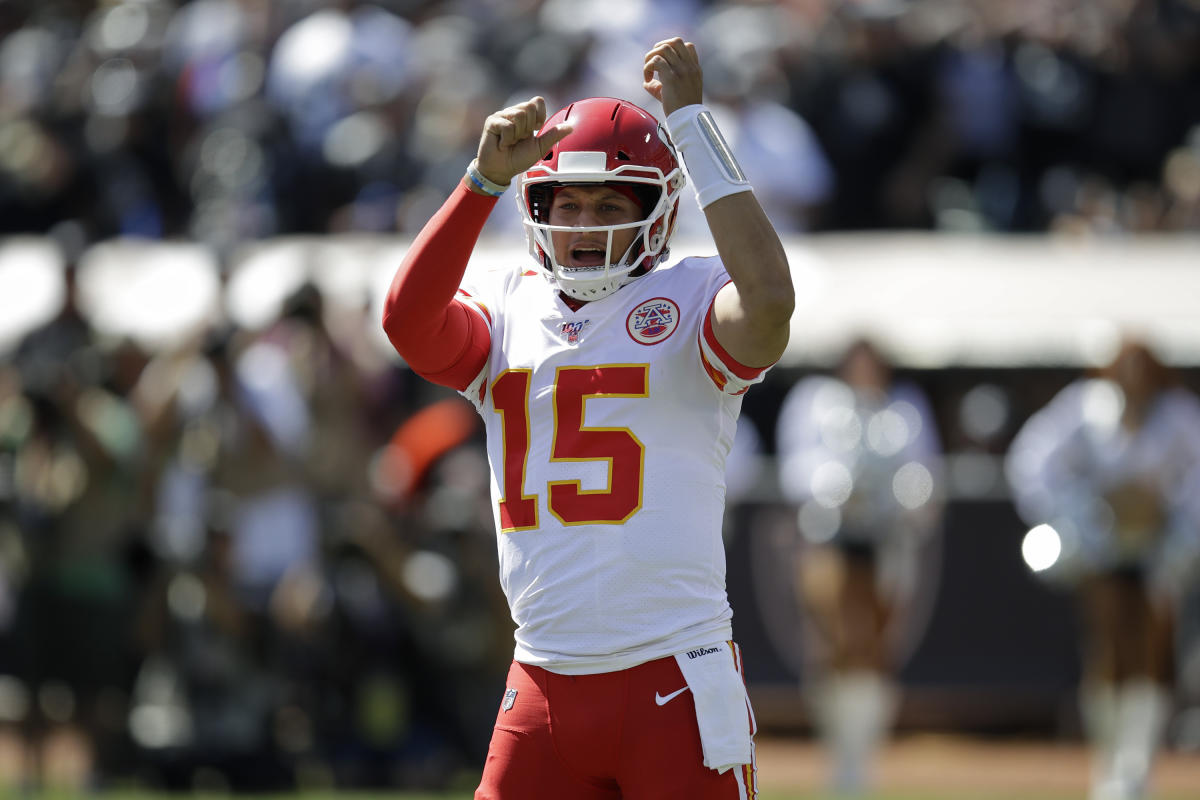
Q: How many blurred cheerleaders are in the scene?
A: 2